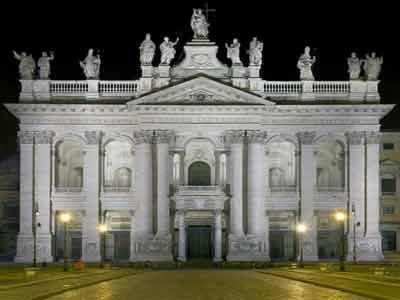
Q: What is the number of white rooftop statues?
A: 11